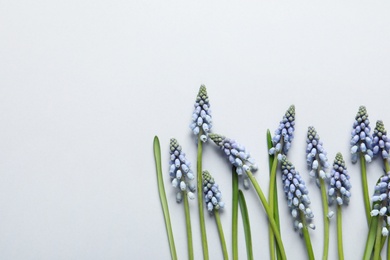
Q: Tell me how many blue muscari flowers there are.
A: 11